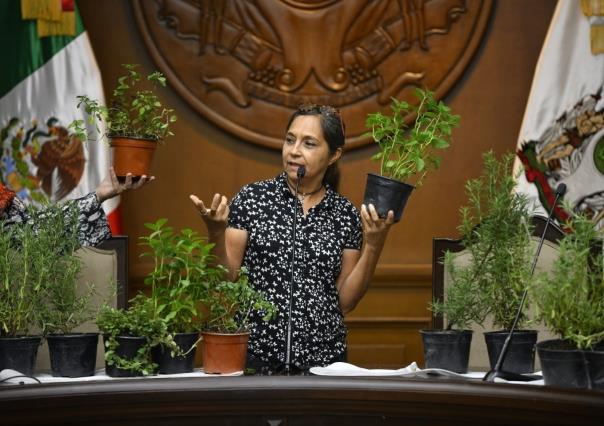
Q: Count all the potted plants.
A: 11